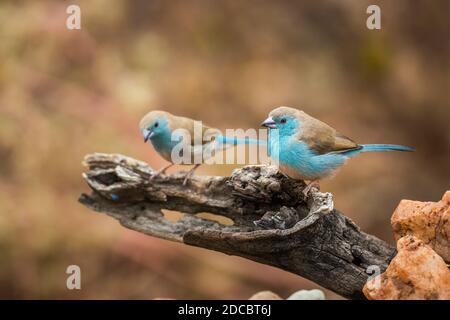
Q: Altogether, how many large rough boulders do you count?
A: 2